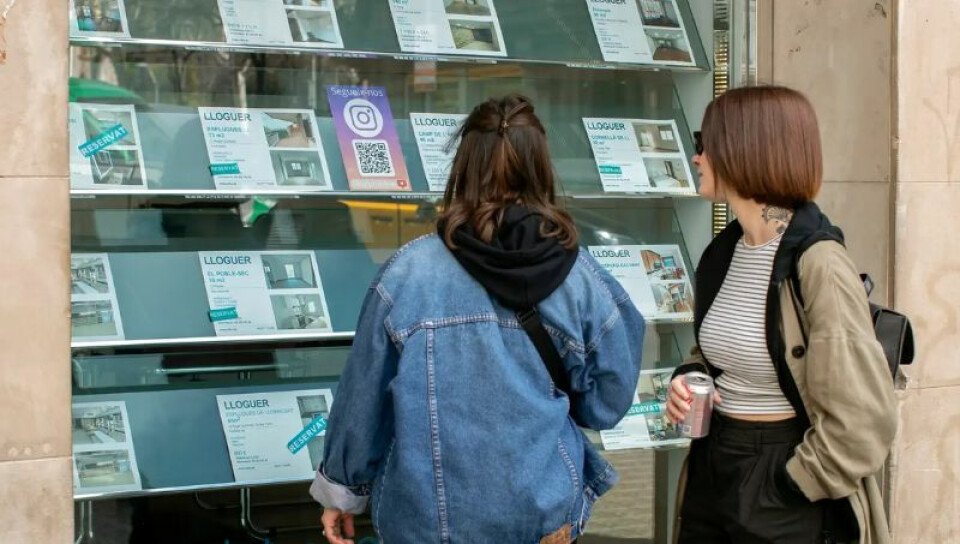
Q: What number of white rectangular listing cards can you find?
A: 14